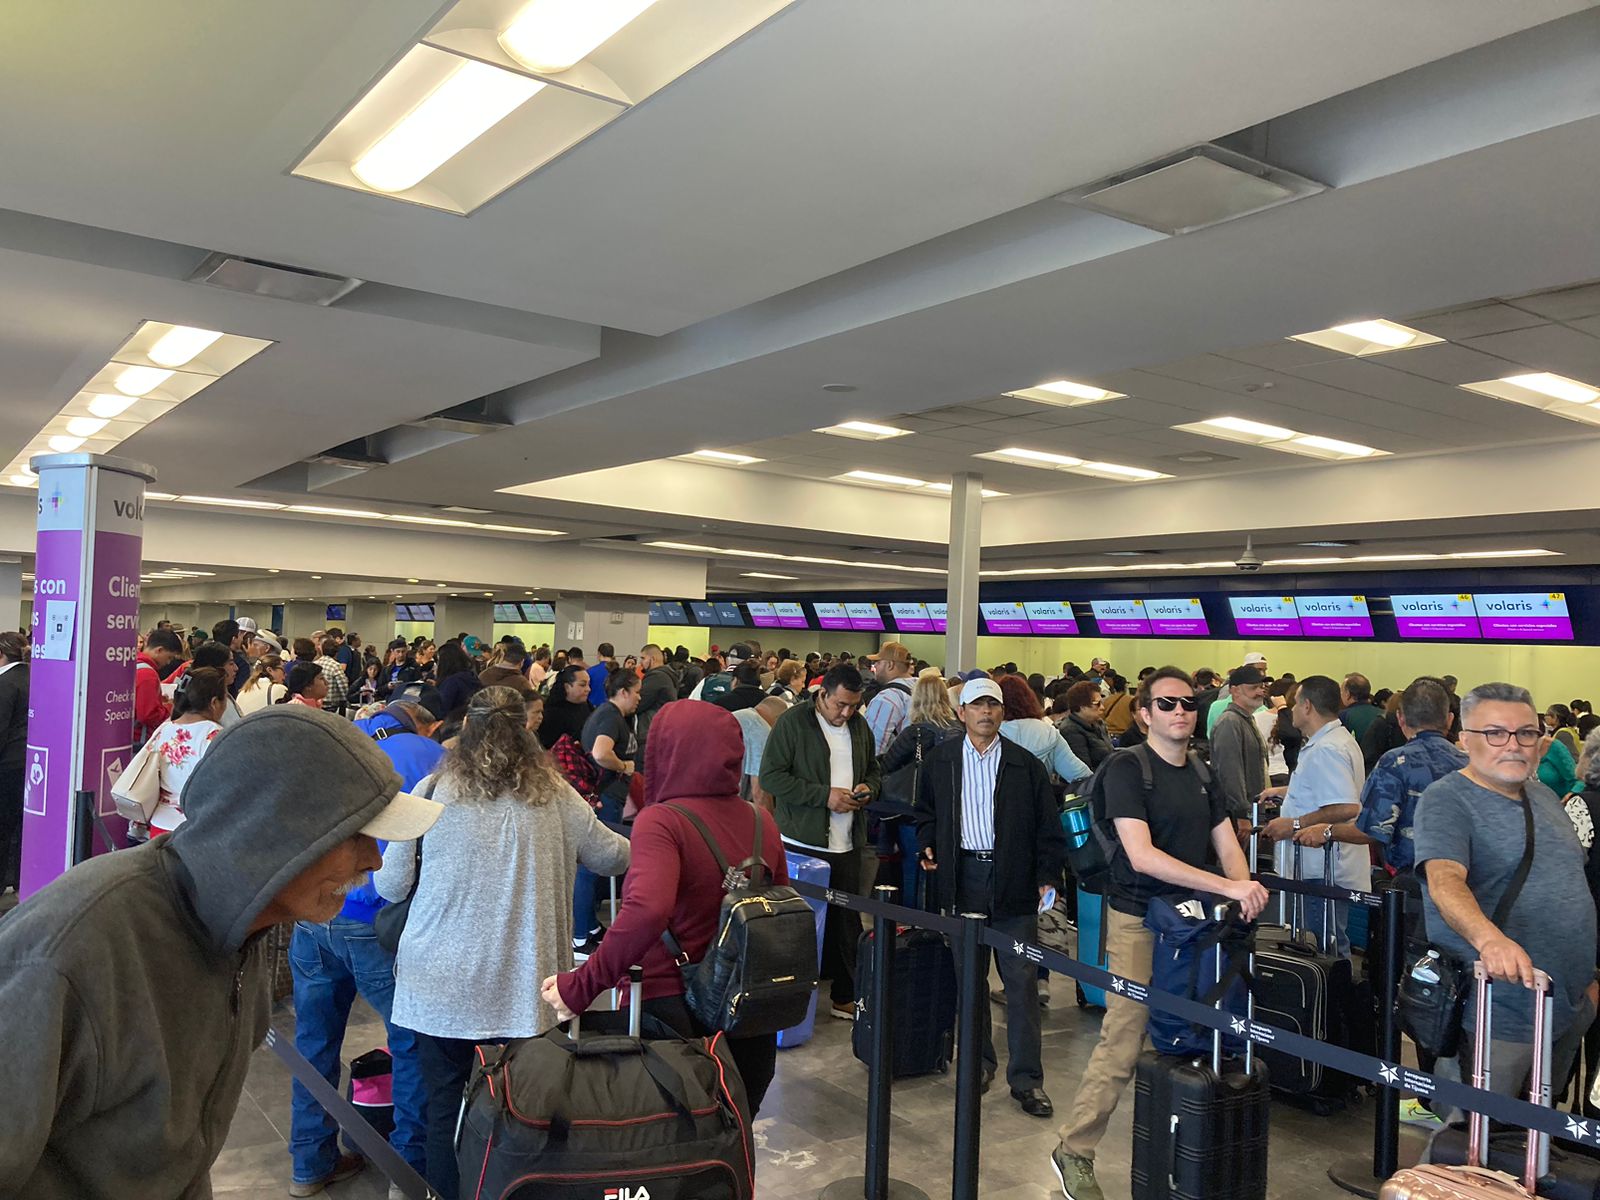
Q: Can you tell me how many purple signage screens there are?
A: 14